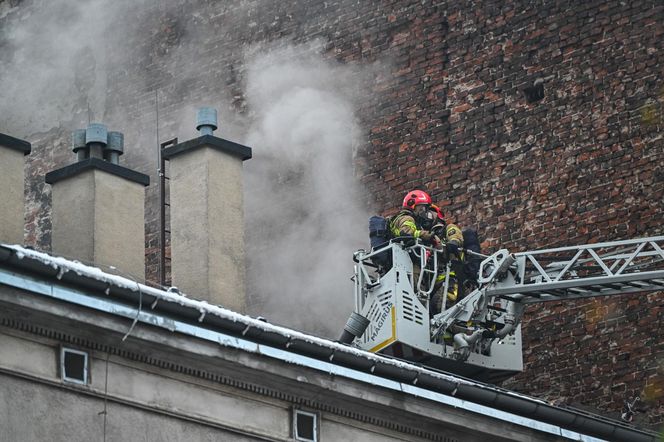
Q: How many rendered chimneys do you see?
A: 3